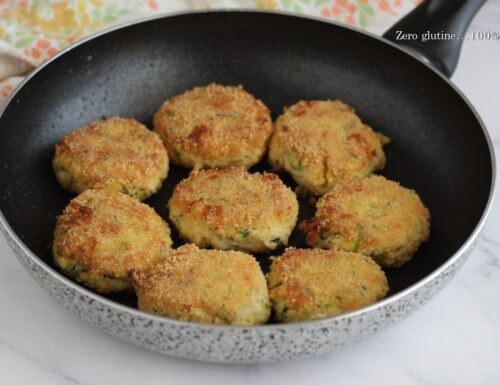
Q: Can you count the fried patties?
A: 8